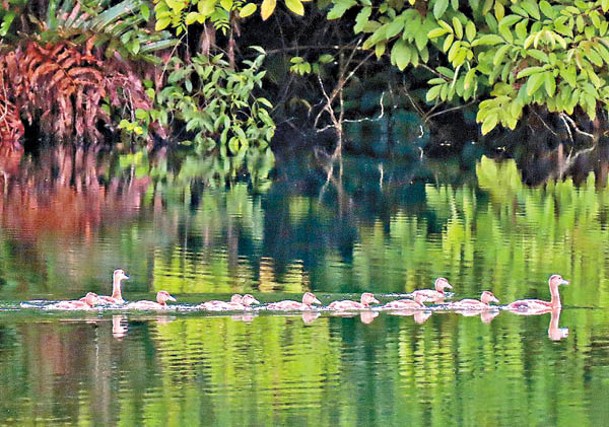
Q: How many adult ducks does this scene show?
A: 2